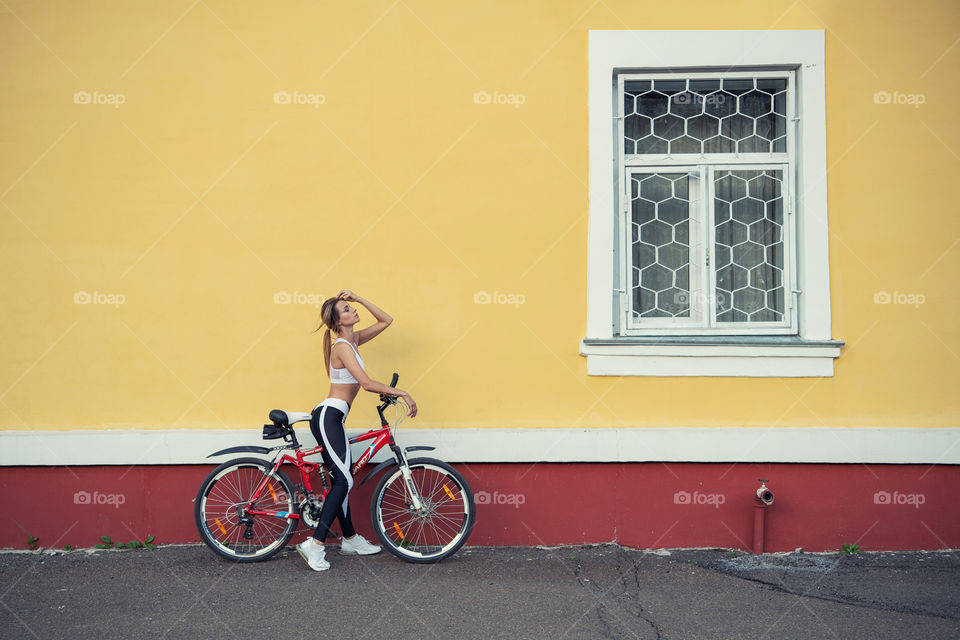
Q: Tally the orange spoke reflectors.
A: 4